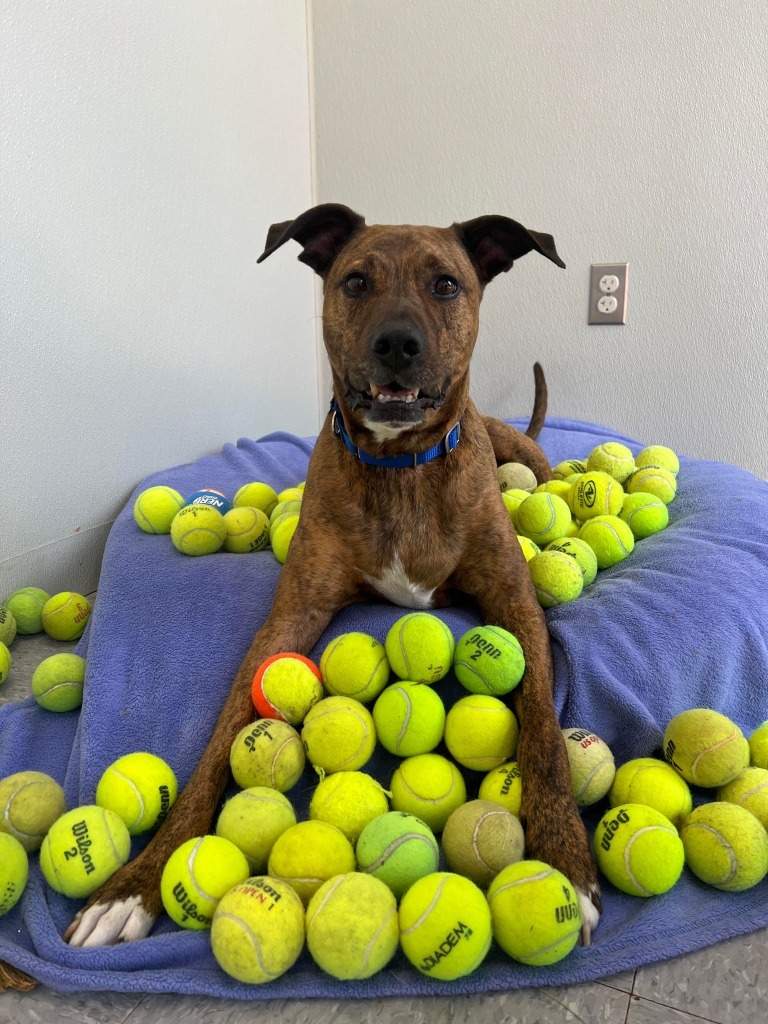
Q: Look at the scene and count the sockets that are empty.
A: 2